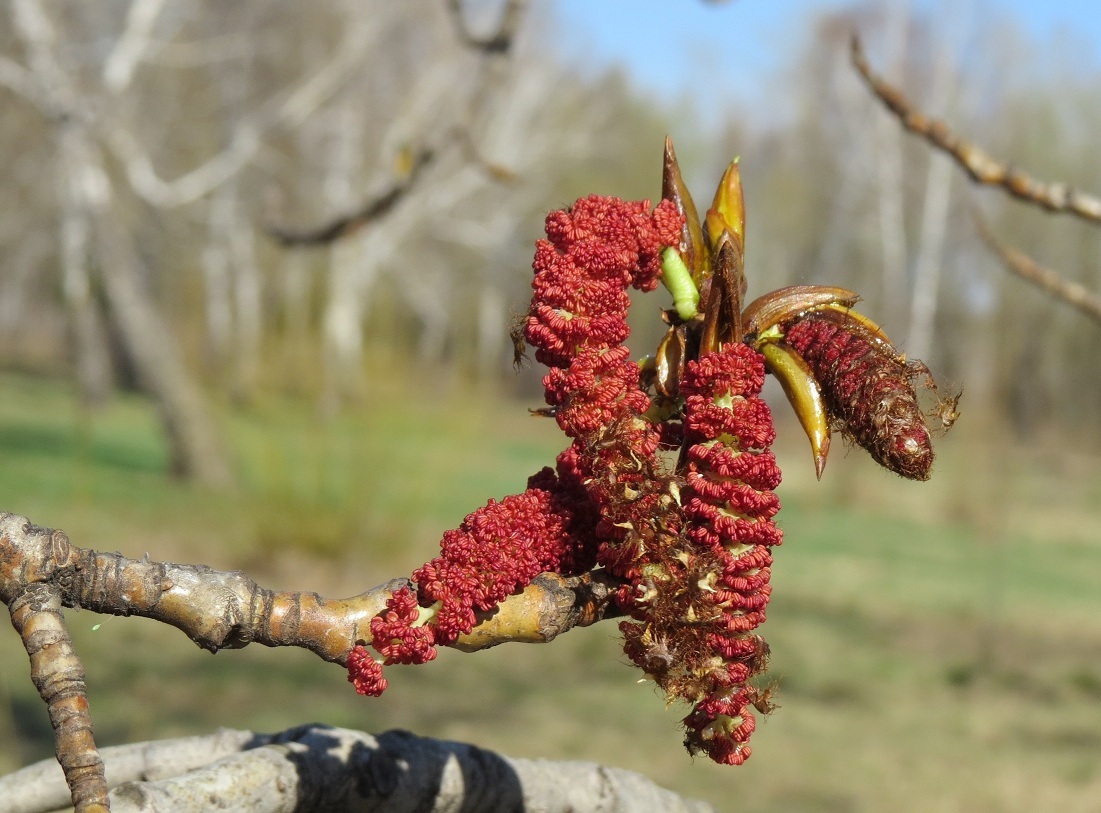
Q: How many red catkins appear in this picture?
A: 4